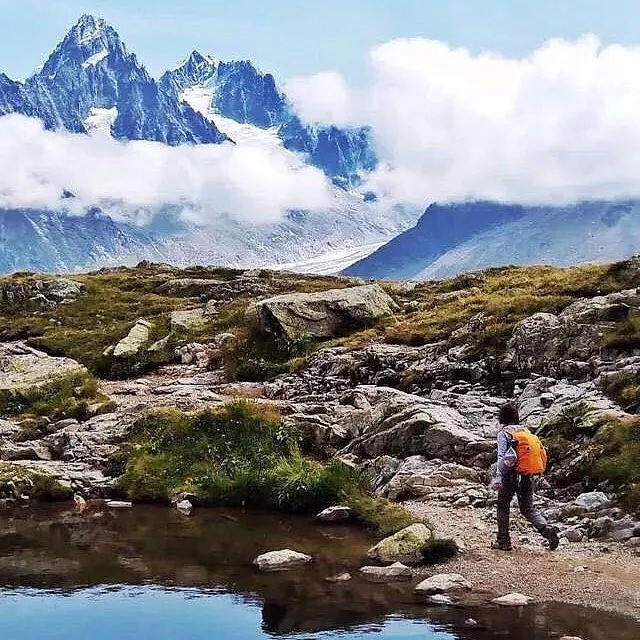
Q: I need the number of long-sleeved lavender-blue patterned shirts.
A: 1